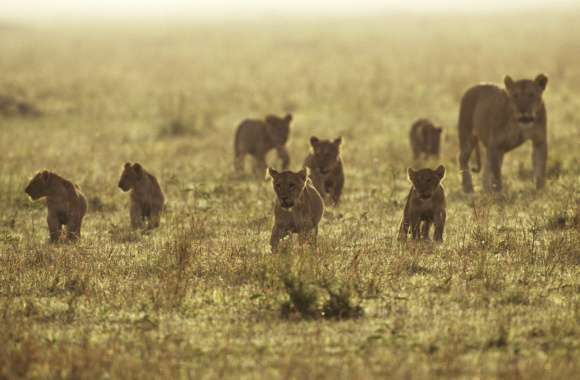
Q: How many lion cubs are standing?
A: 7